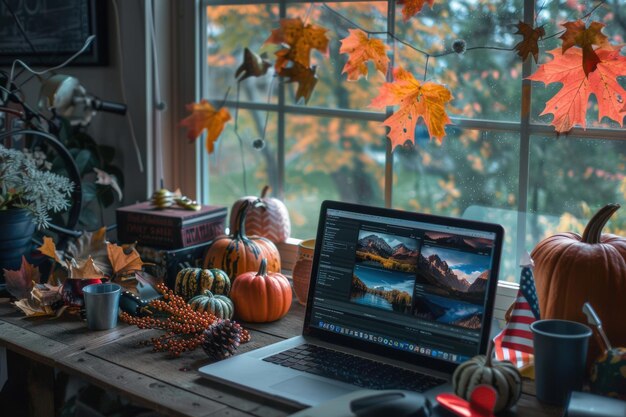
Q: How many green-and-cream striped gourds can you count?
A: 3